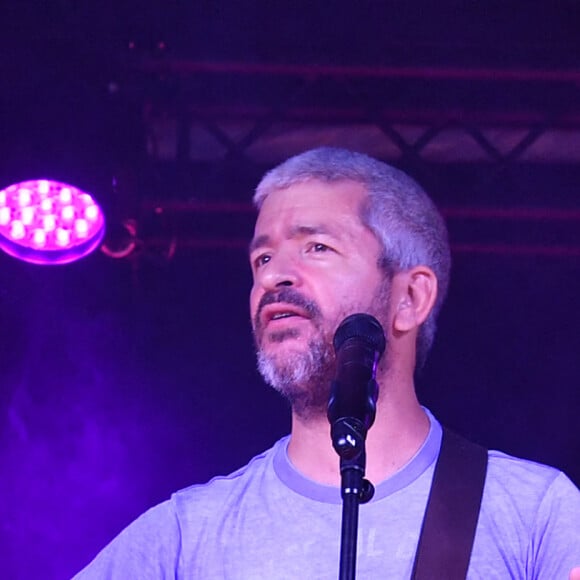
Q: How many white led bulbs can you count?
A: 15